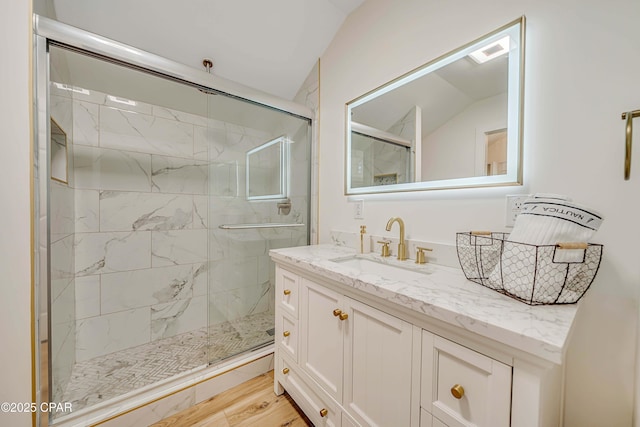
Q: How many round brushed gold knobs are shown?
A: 7